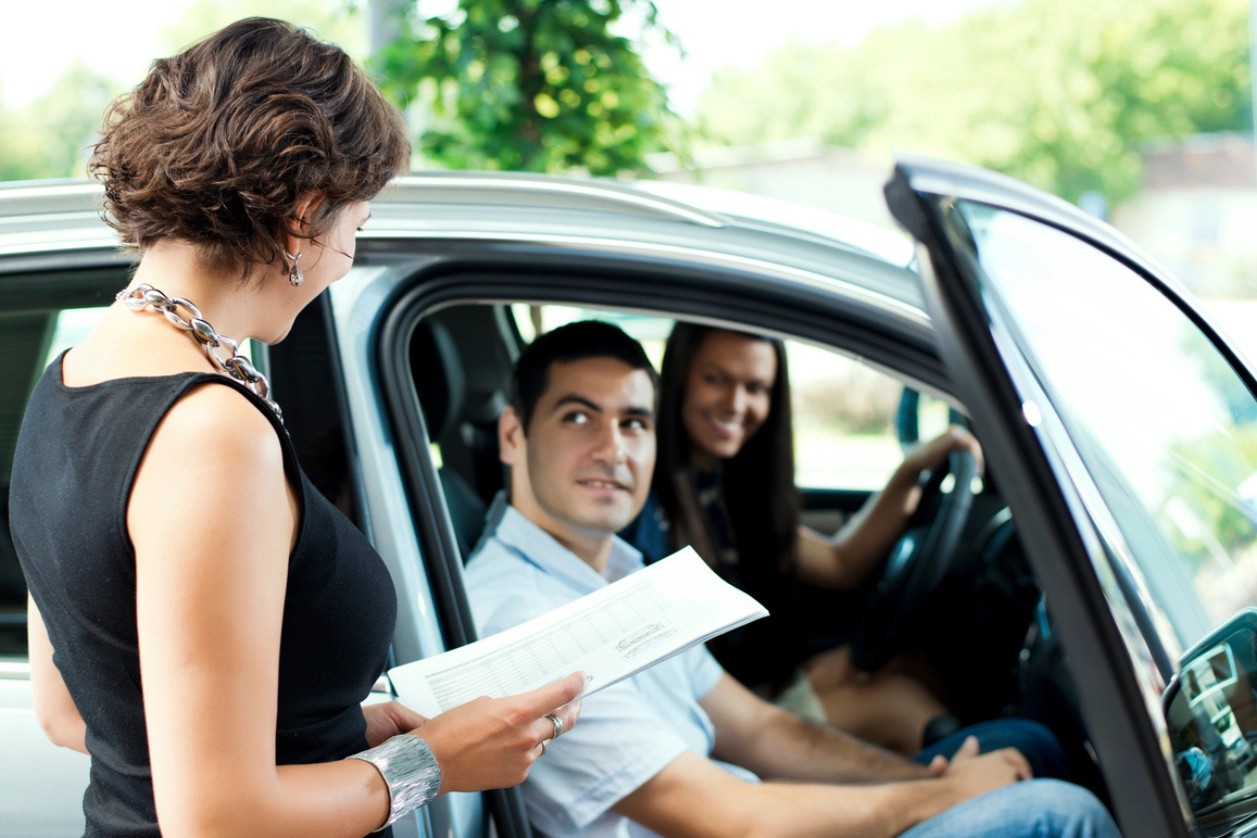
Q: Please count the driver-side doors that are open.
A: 0